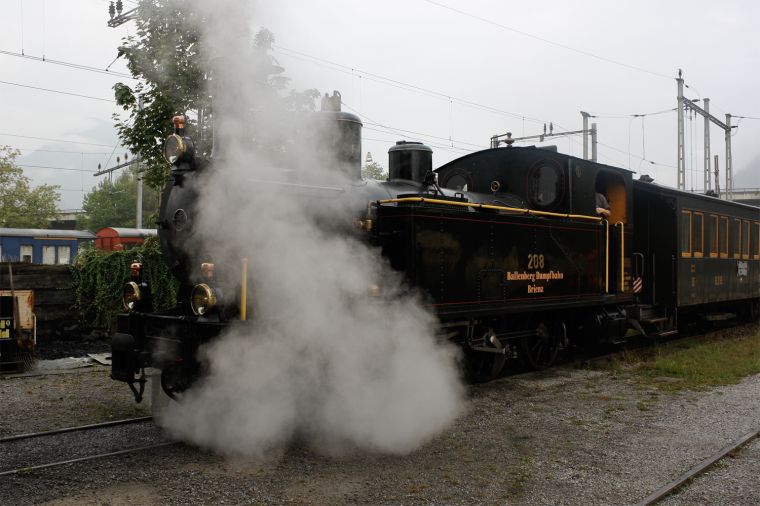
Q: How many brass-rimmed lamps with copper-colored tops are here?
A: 3